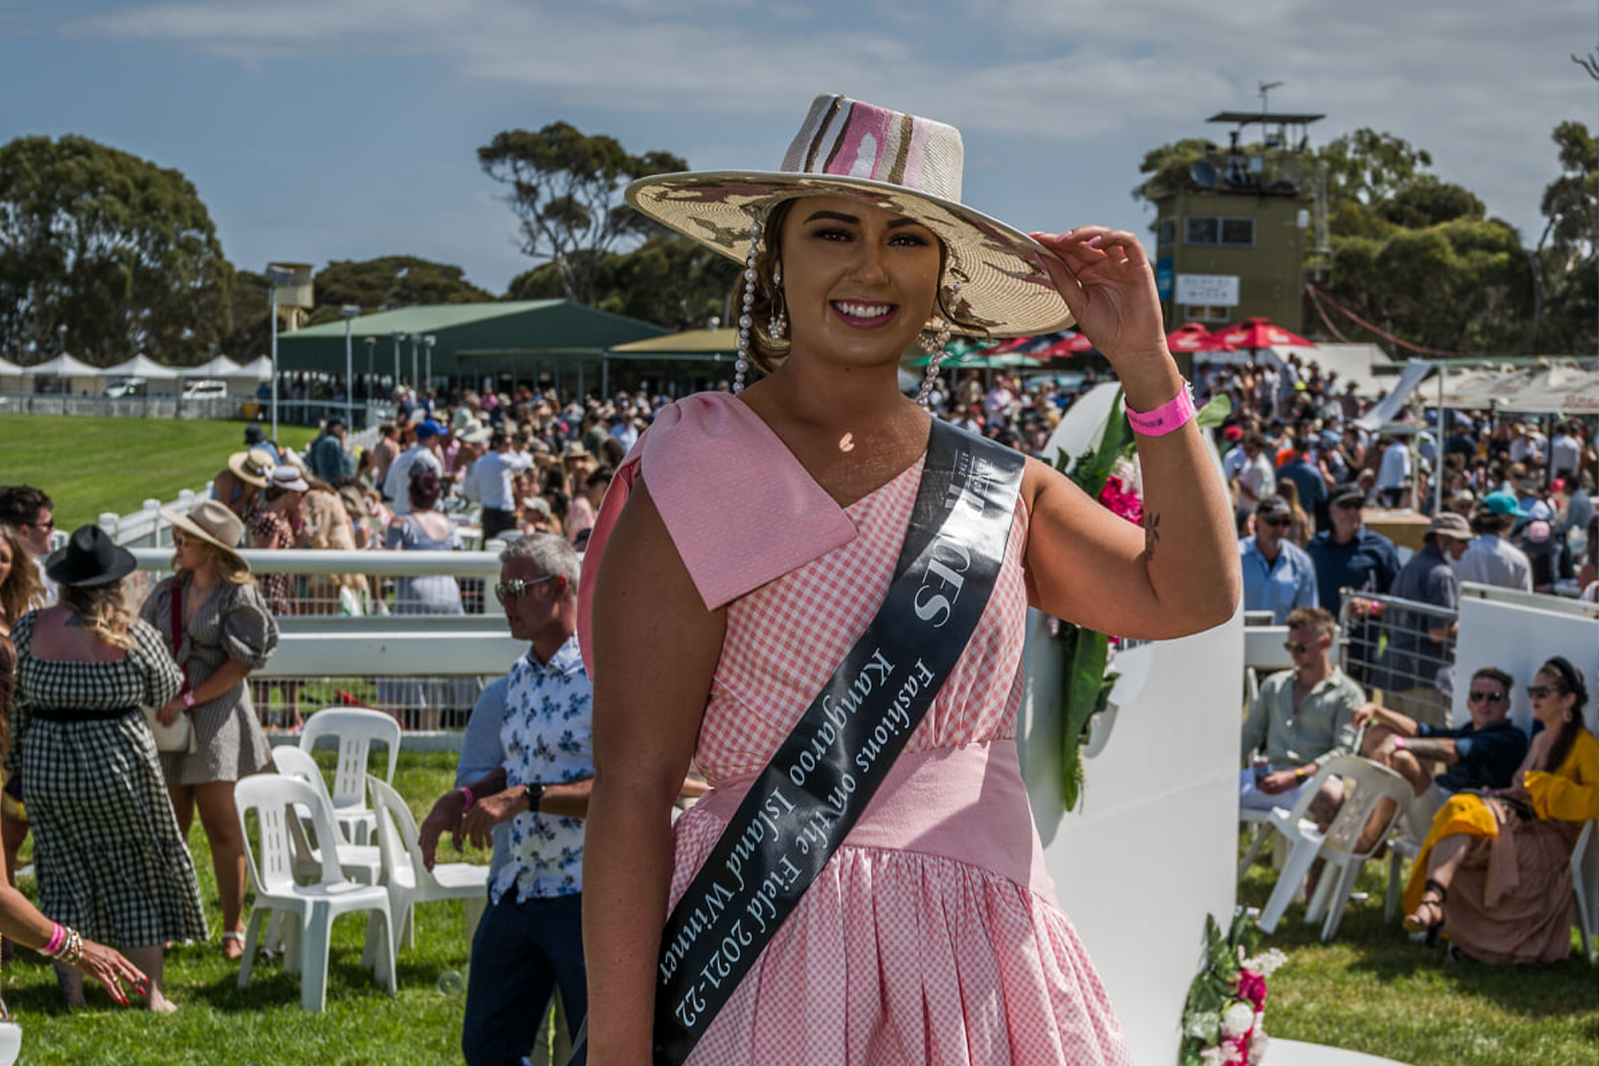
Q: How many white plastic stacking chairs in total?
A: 8